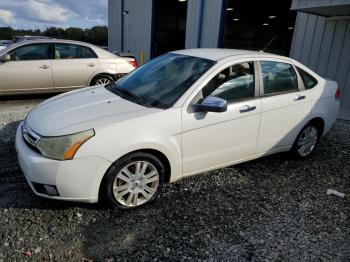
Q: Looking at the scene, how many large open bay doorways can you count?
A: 2